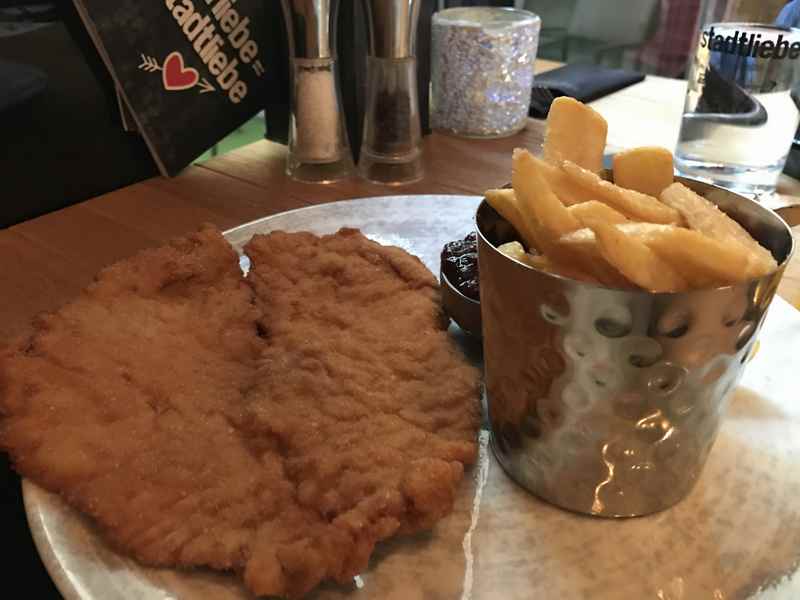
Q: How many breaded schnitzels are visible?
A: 2